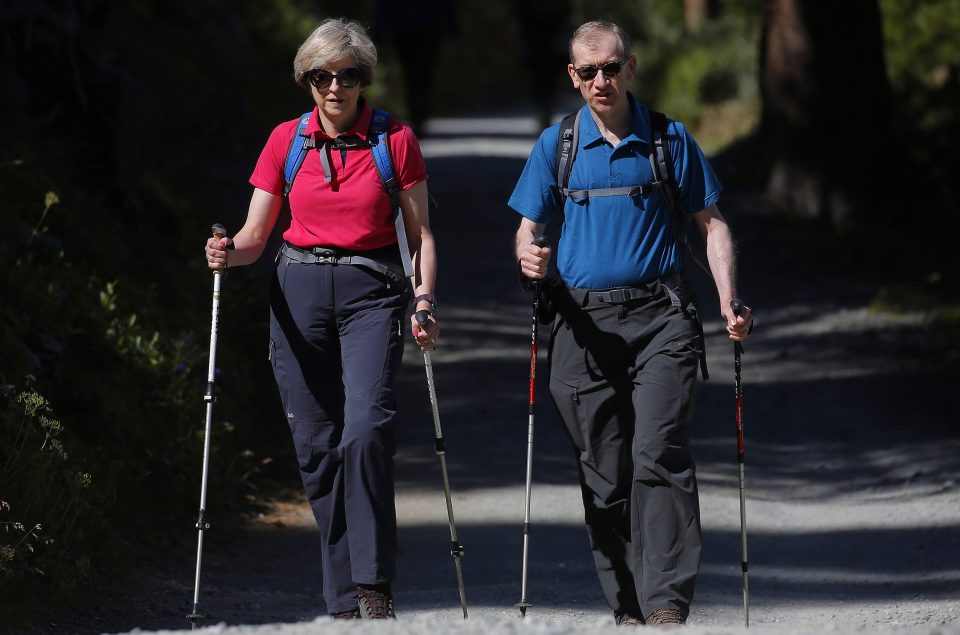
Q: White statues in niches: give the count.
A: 0